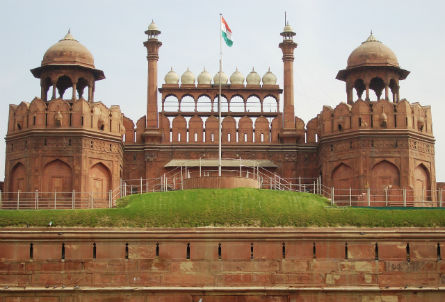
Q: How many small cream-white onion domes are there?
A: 7